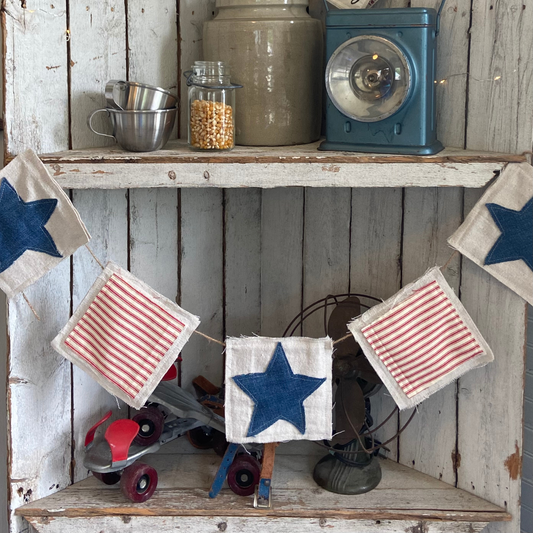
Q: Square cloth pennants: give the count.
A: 5